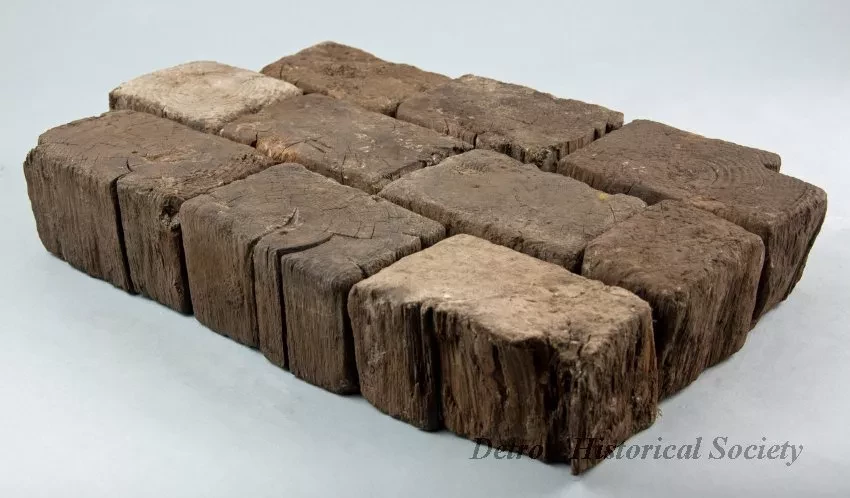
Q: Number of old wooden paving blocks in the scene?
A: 10